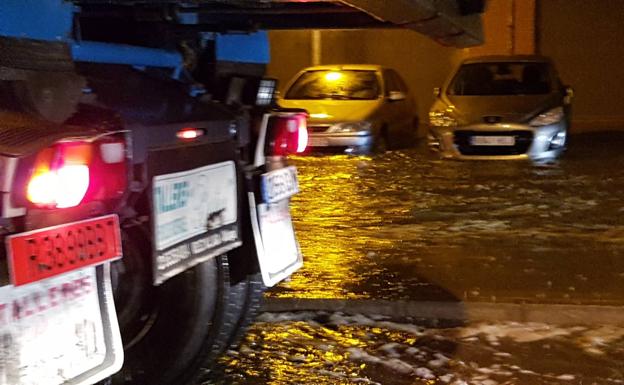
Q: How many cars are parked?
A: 2